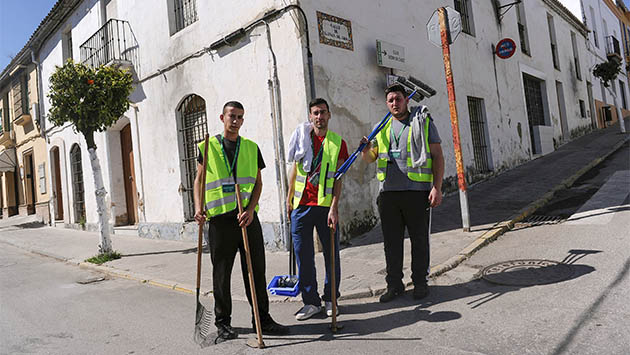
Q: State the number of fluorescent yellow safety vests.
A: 3